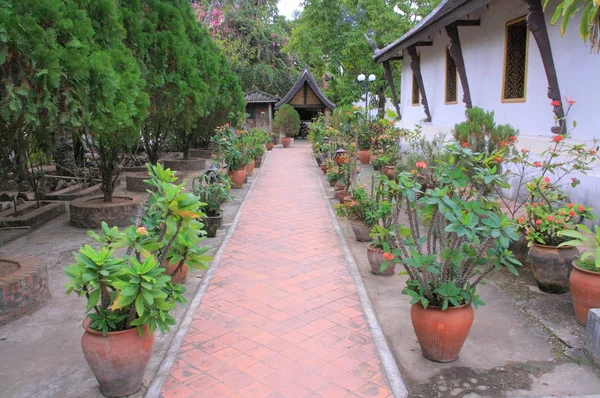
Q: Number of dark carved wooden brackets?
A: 4